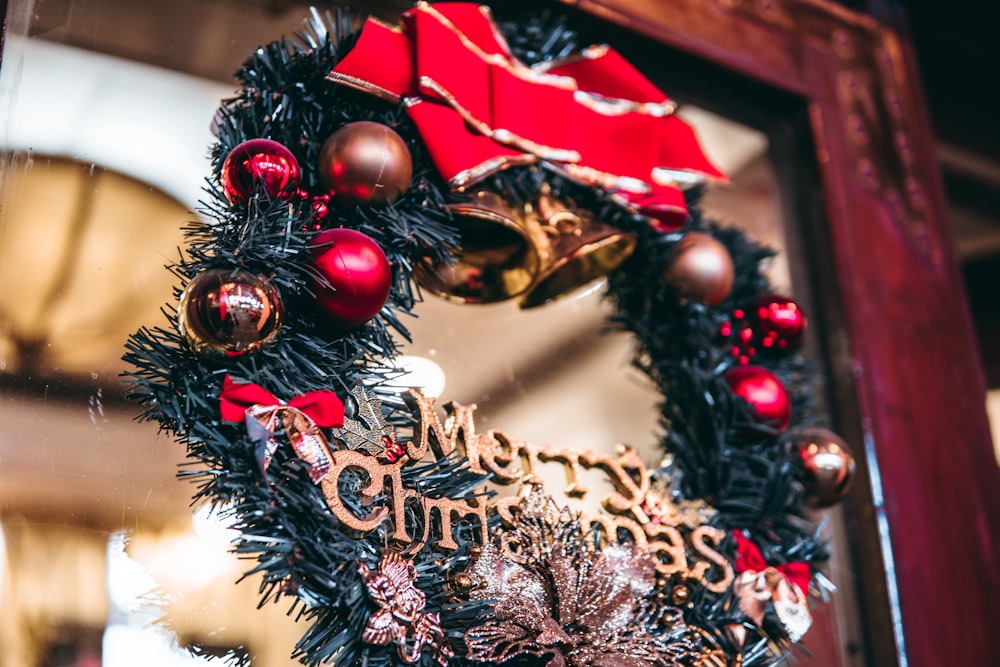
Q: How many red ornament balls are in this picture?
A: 4